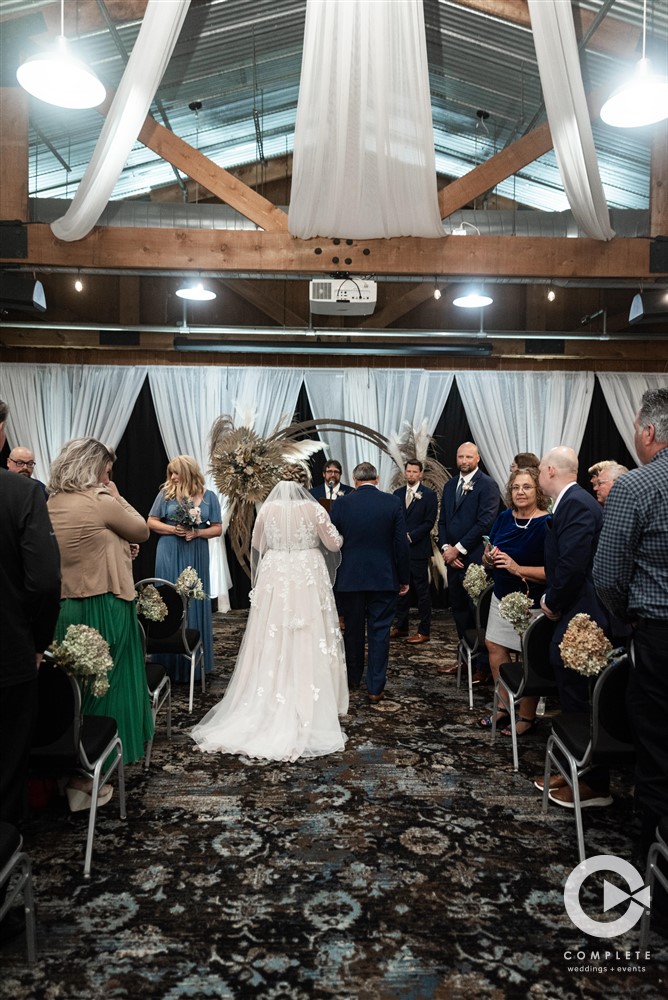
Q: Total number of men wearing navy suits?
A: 5